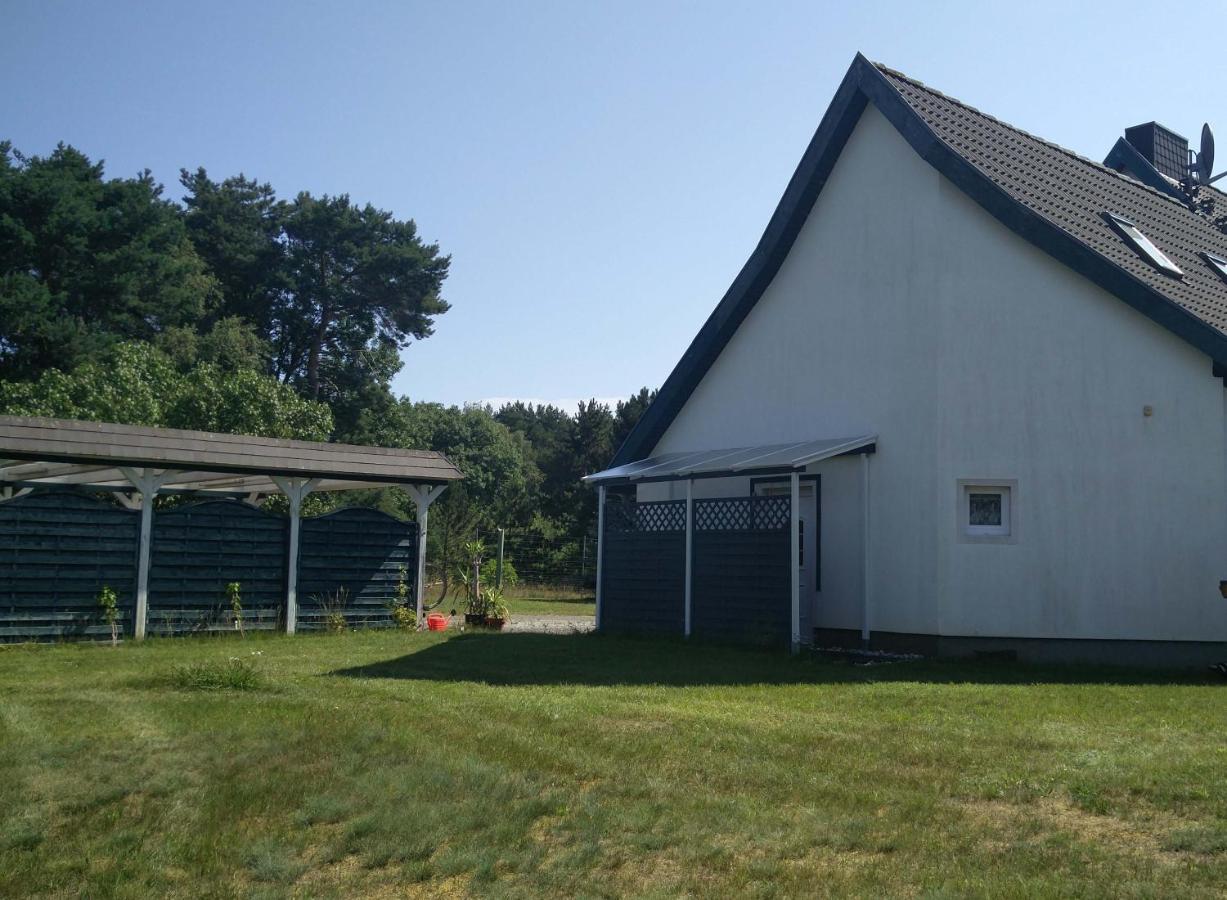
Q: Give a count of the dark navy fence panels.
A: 5